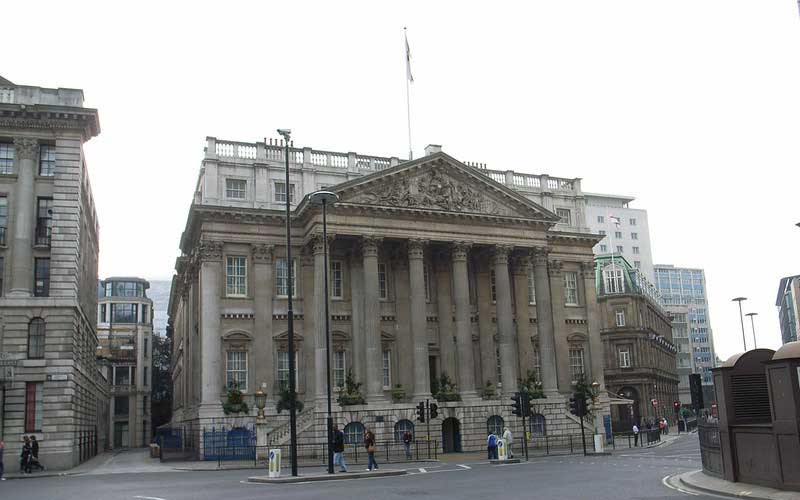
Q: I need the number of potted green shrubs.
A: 8